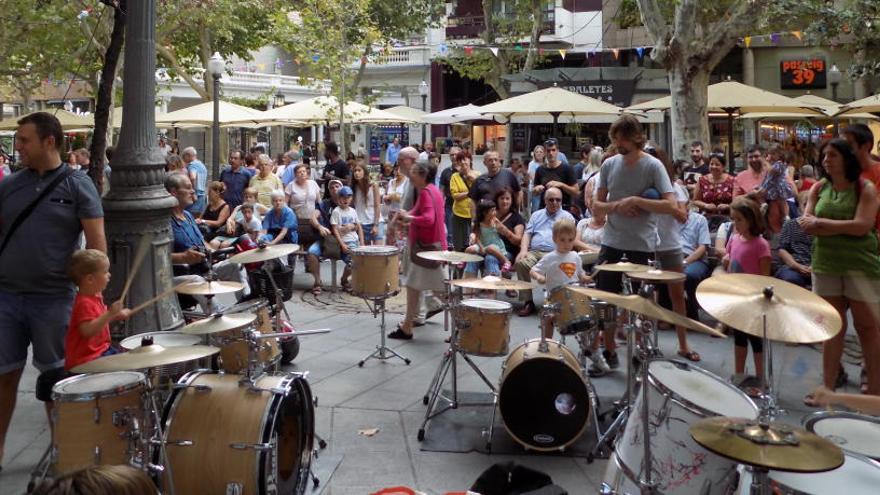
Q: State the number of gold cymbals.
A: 11